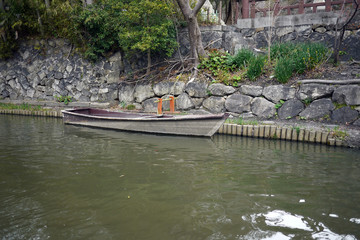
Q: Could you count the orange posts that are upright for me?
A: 2